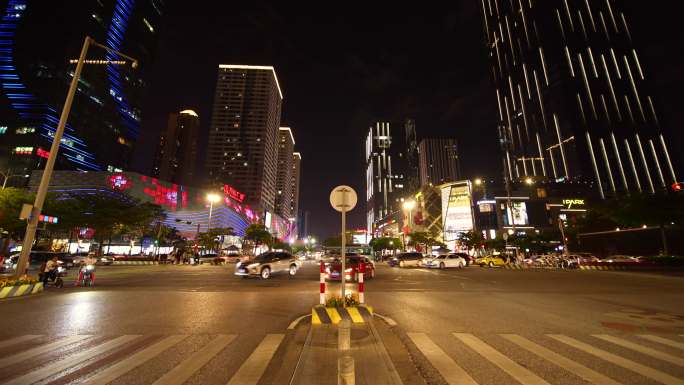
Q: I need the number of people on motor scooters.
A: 2